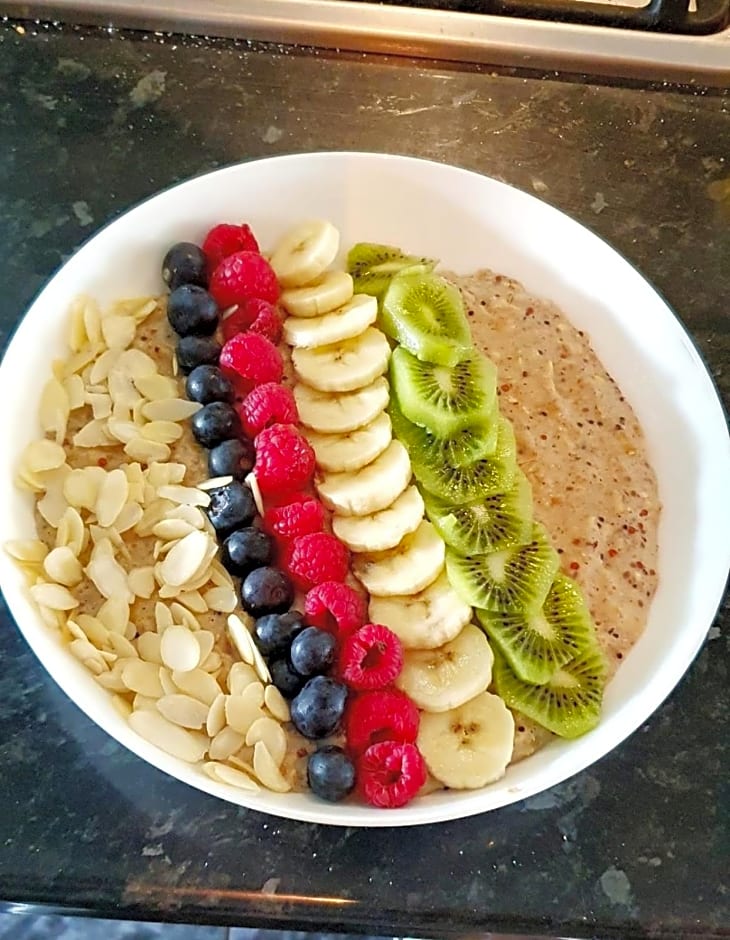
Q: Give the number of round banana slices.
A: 12